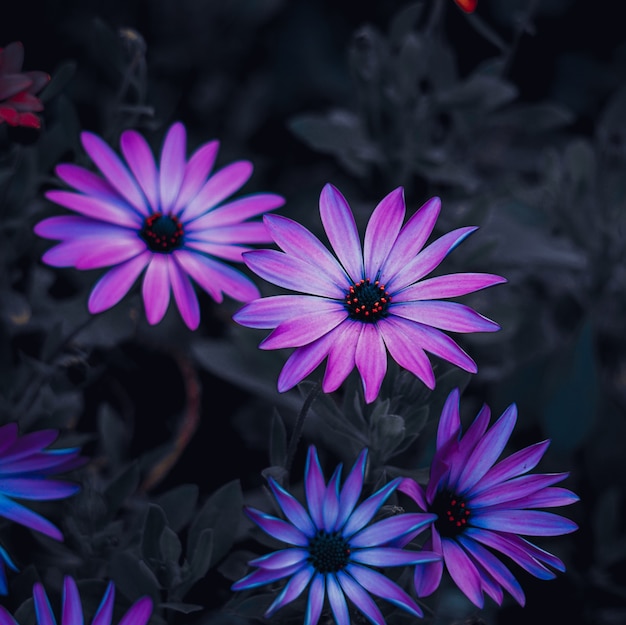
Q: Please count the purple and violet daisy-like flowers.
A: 6